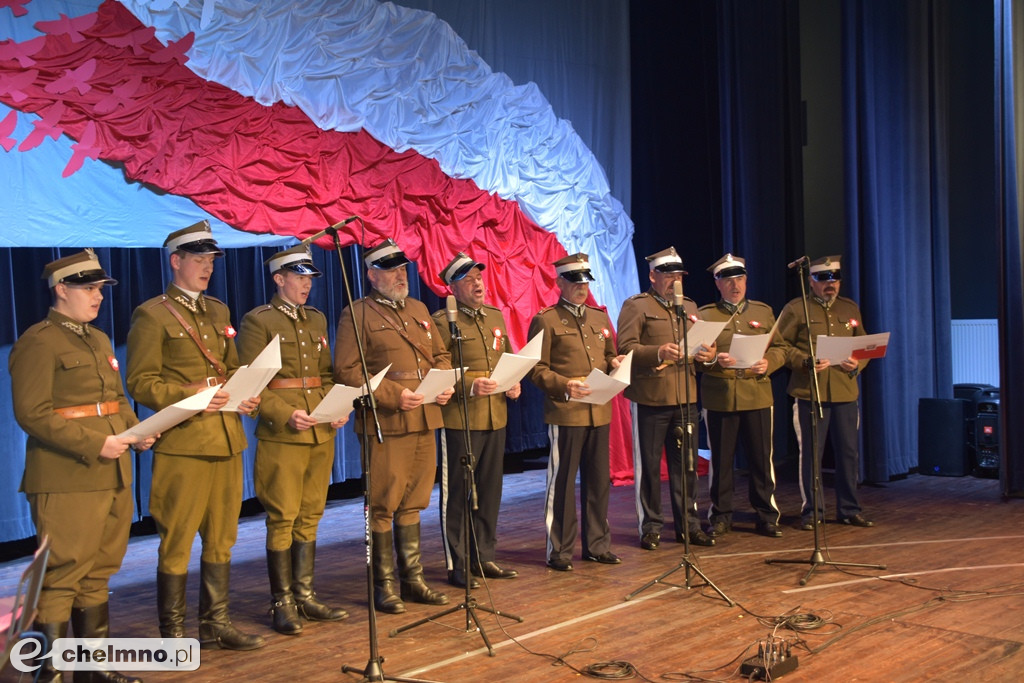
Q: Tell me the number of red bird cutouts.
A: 11